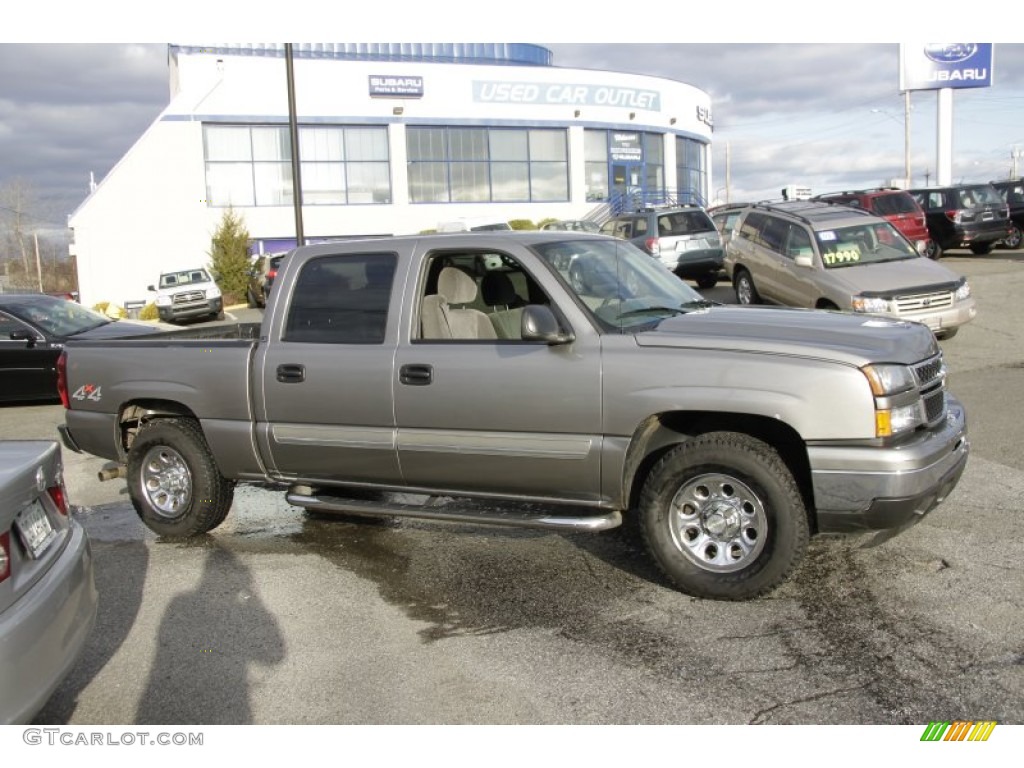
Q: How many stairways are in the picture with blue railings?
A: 1